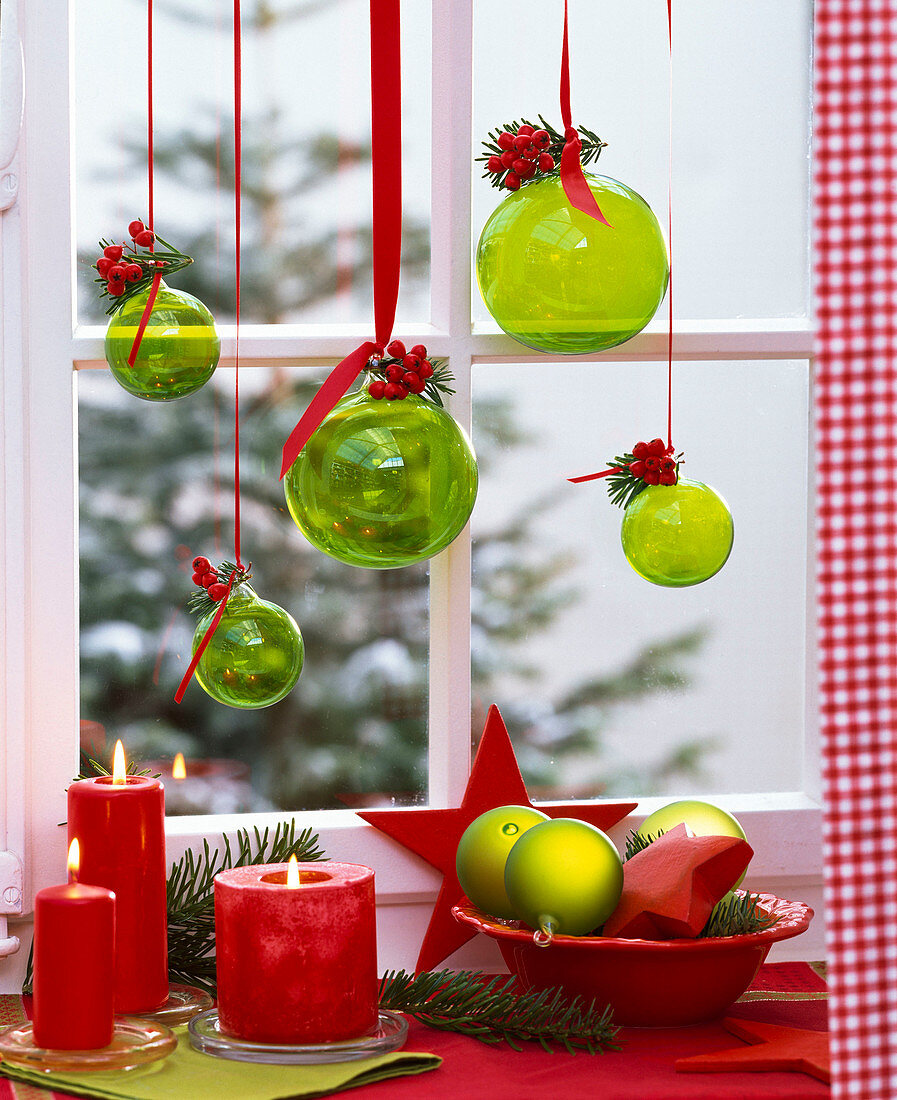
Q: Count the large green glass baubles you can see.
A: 2